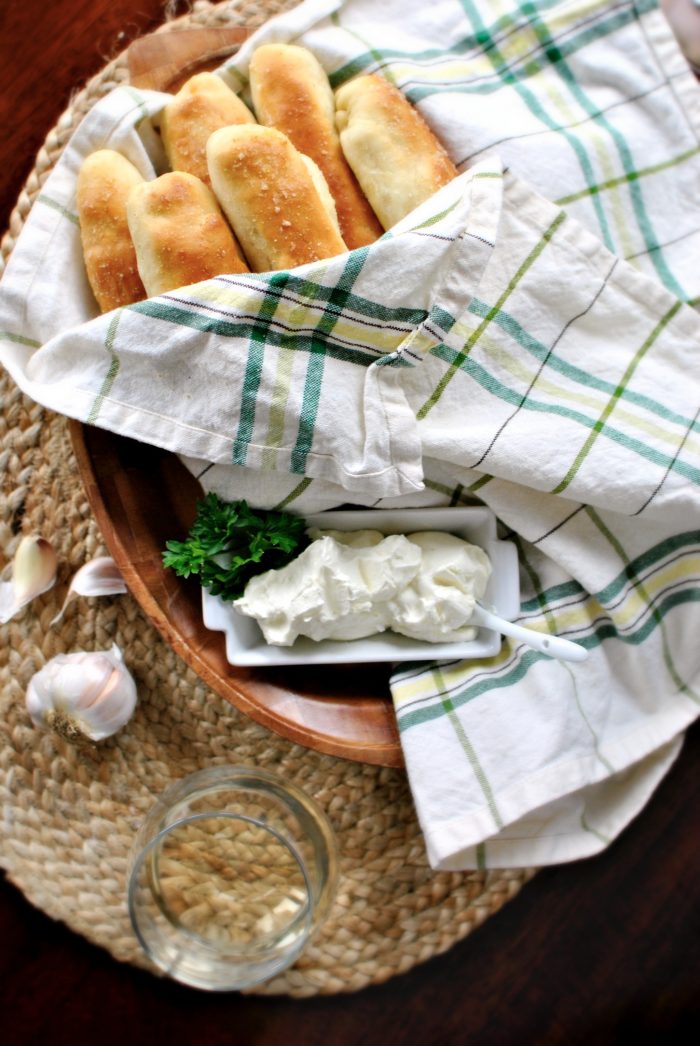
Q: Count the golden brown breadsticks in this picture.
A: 6